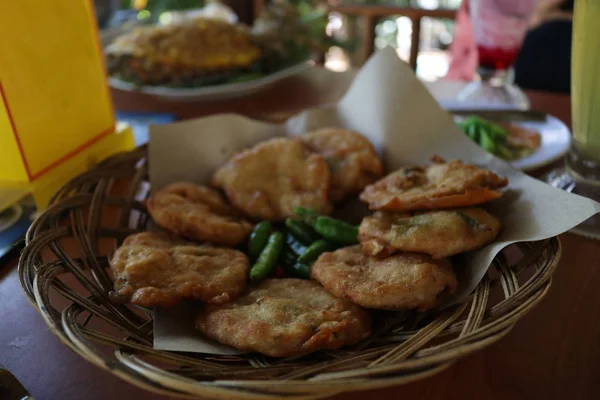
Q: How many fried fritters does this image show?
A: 8